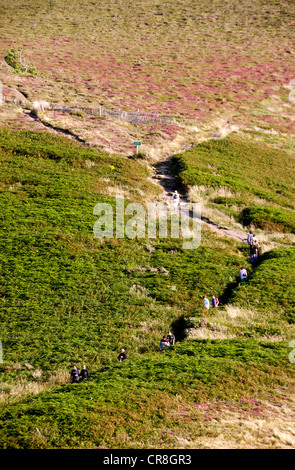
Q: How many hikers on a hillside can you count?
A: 12